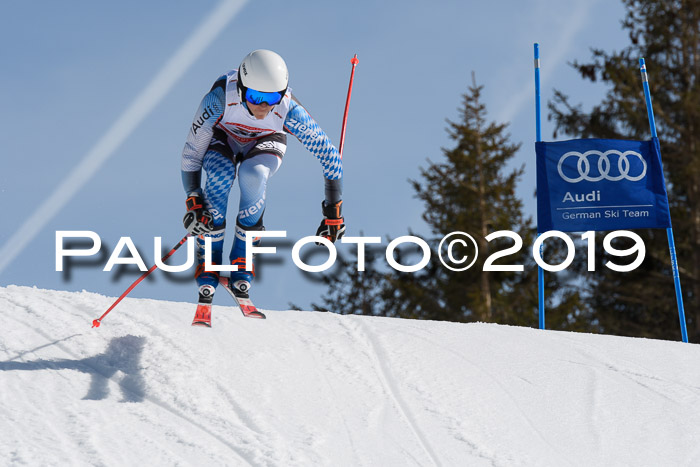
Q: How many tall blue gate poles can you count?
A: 2